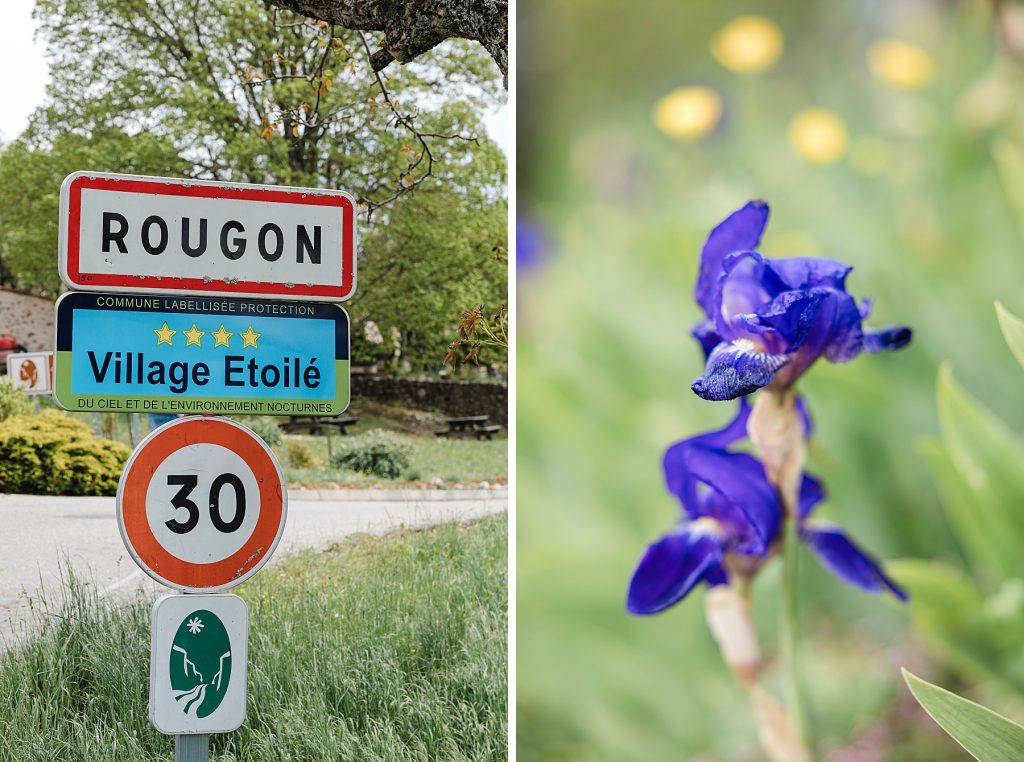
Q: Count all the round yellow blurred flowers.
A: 4